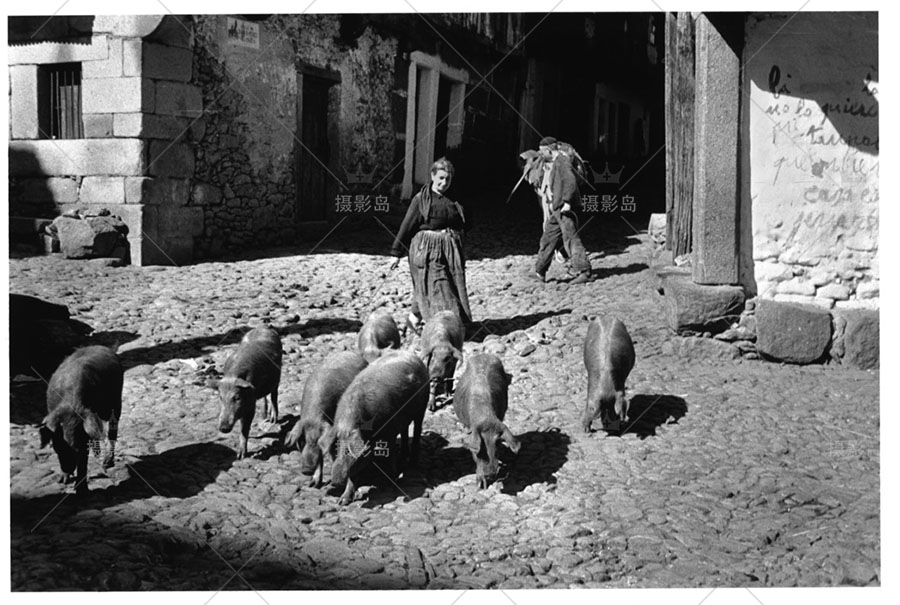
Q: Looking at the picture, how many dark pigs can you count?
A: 8